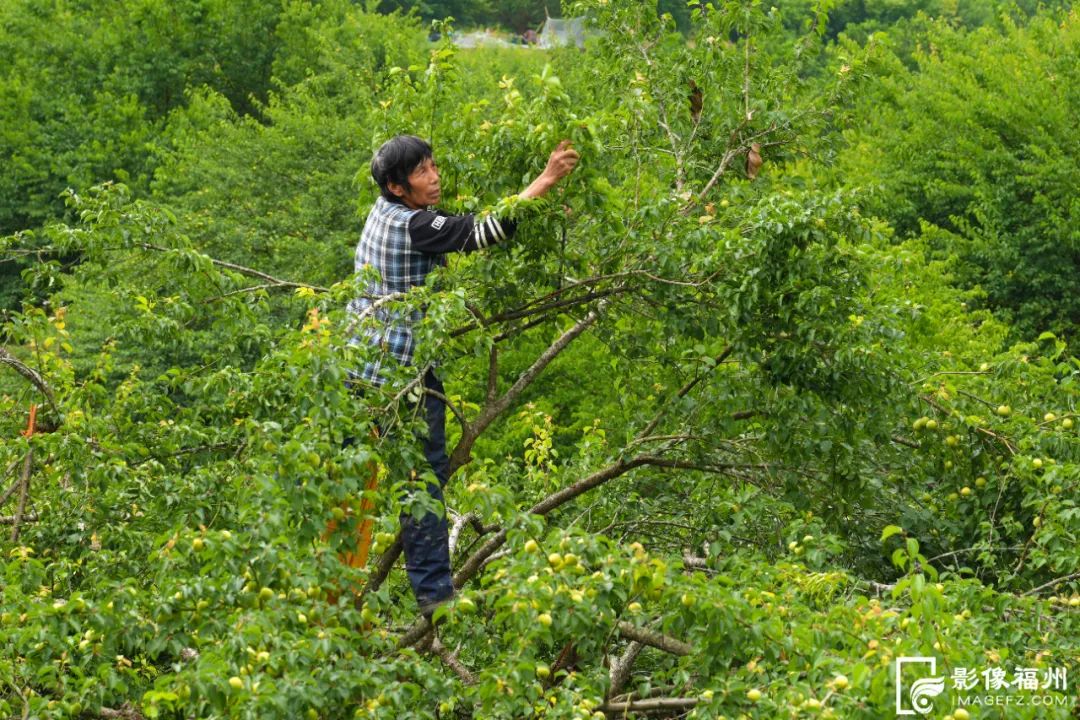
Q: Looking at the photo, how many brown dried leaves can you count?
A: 2